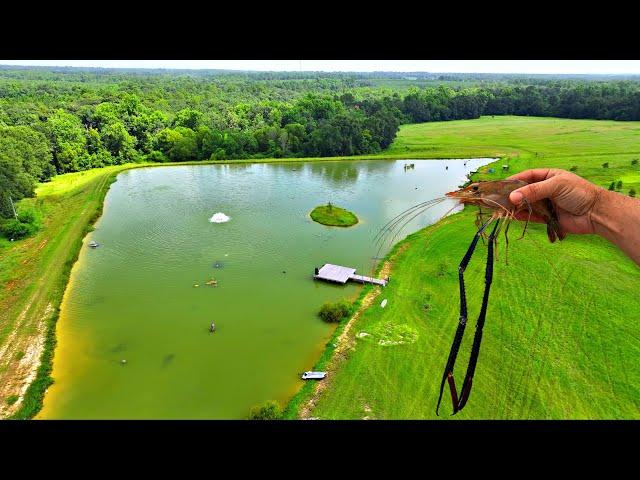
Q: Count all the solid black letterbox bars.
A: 2